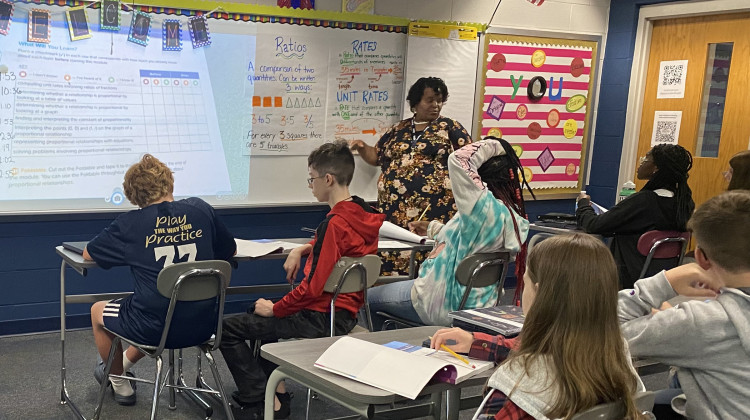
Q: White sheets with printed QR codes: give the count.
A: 2